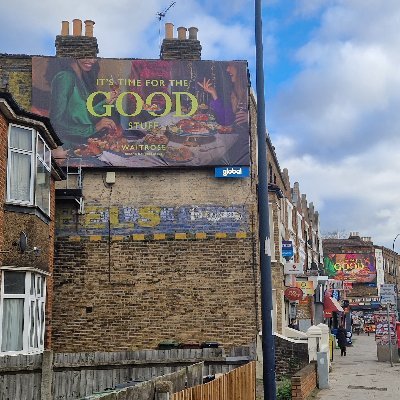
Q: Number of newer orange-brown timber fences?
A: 1